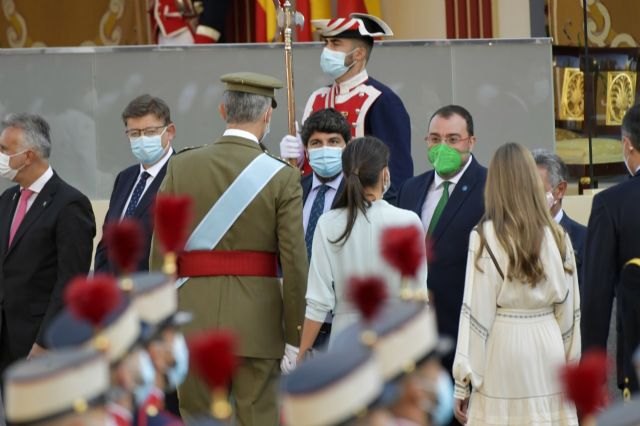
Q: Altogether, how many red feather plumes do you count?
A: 7